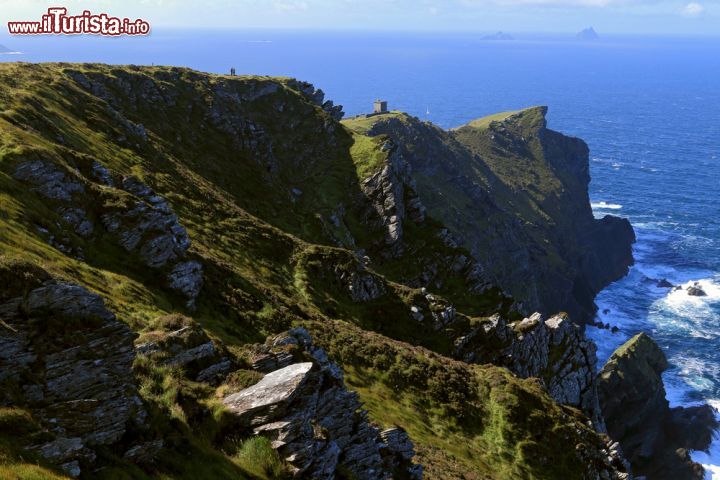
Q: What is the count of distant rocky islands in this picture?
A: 2